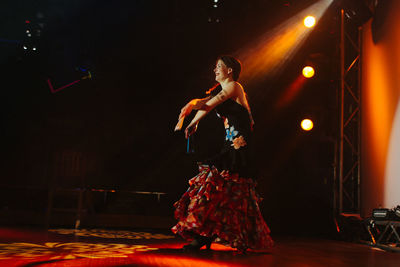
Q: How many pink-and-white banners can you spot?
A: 0